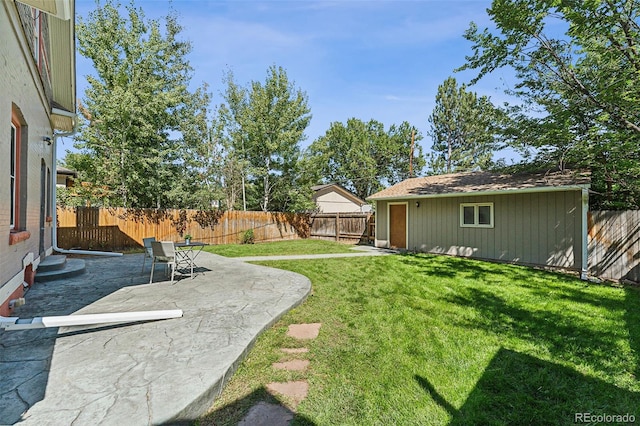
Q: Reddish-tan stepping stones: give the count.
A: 5